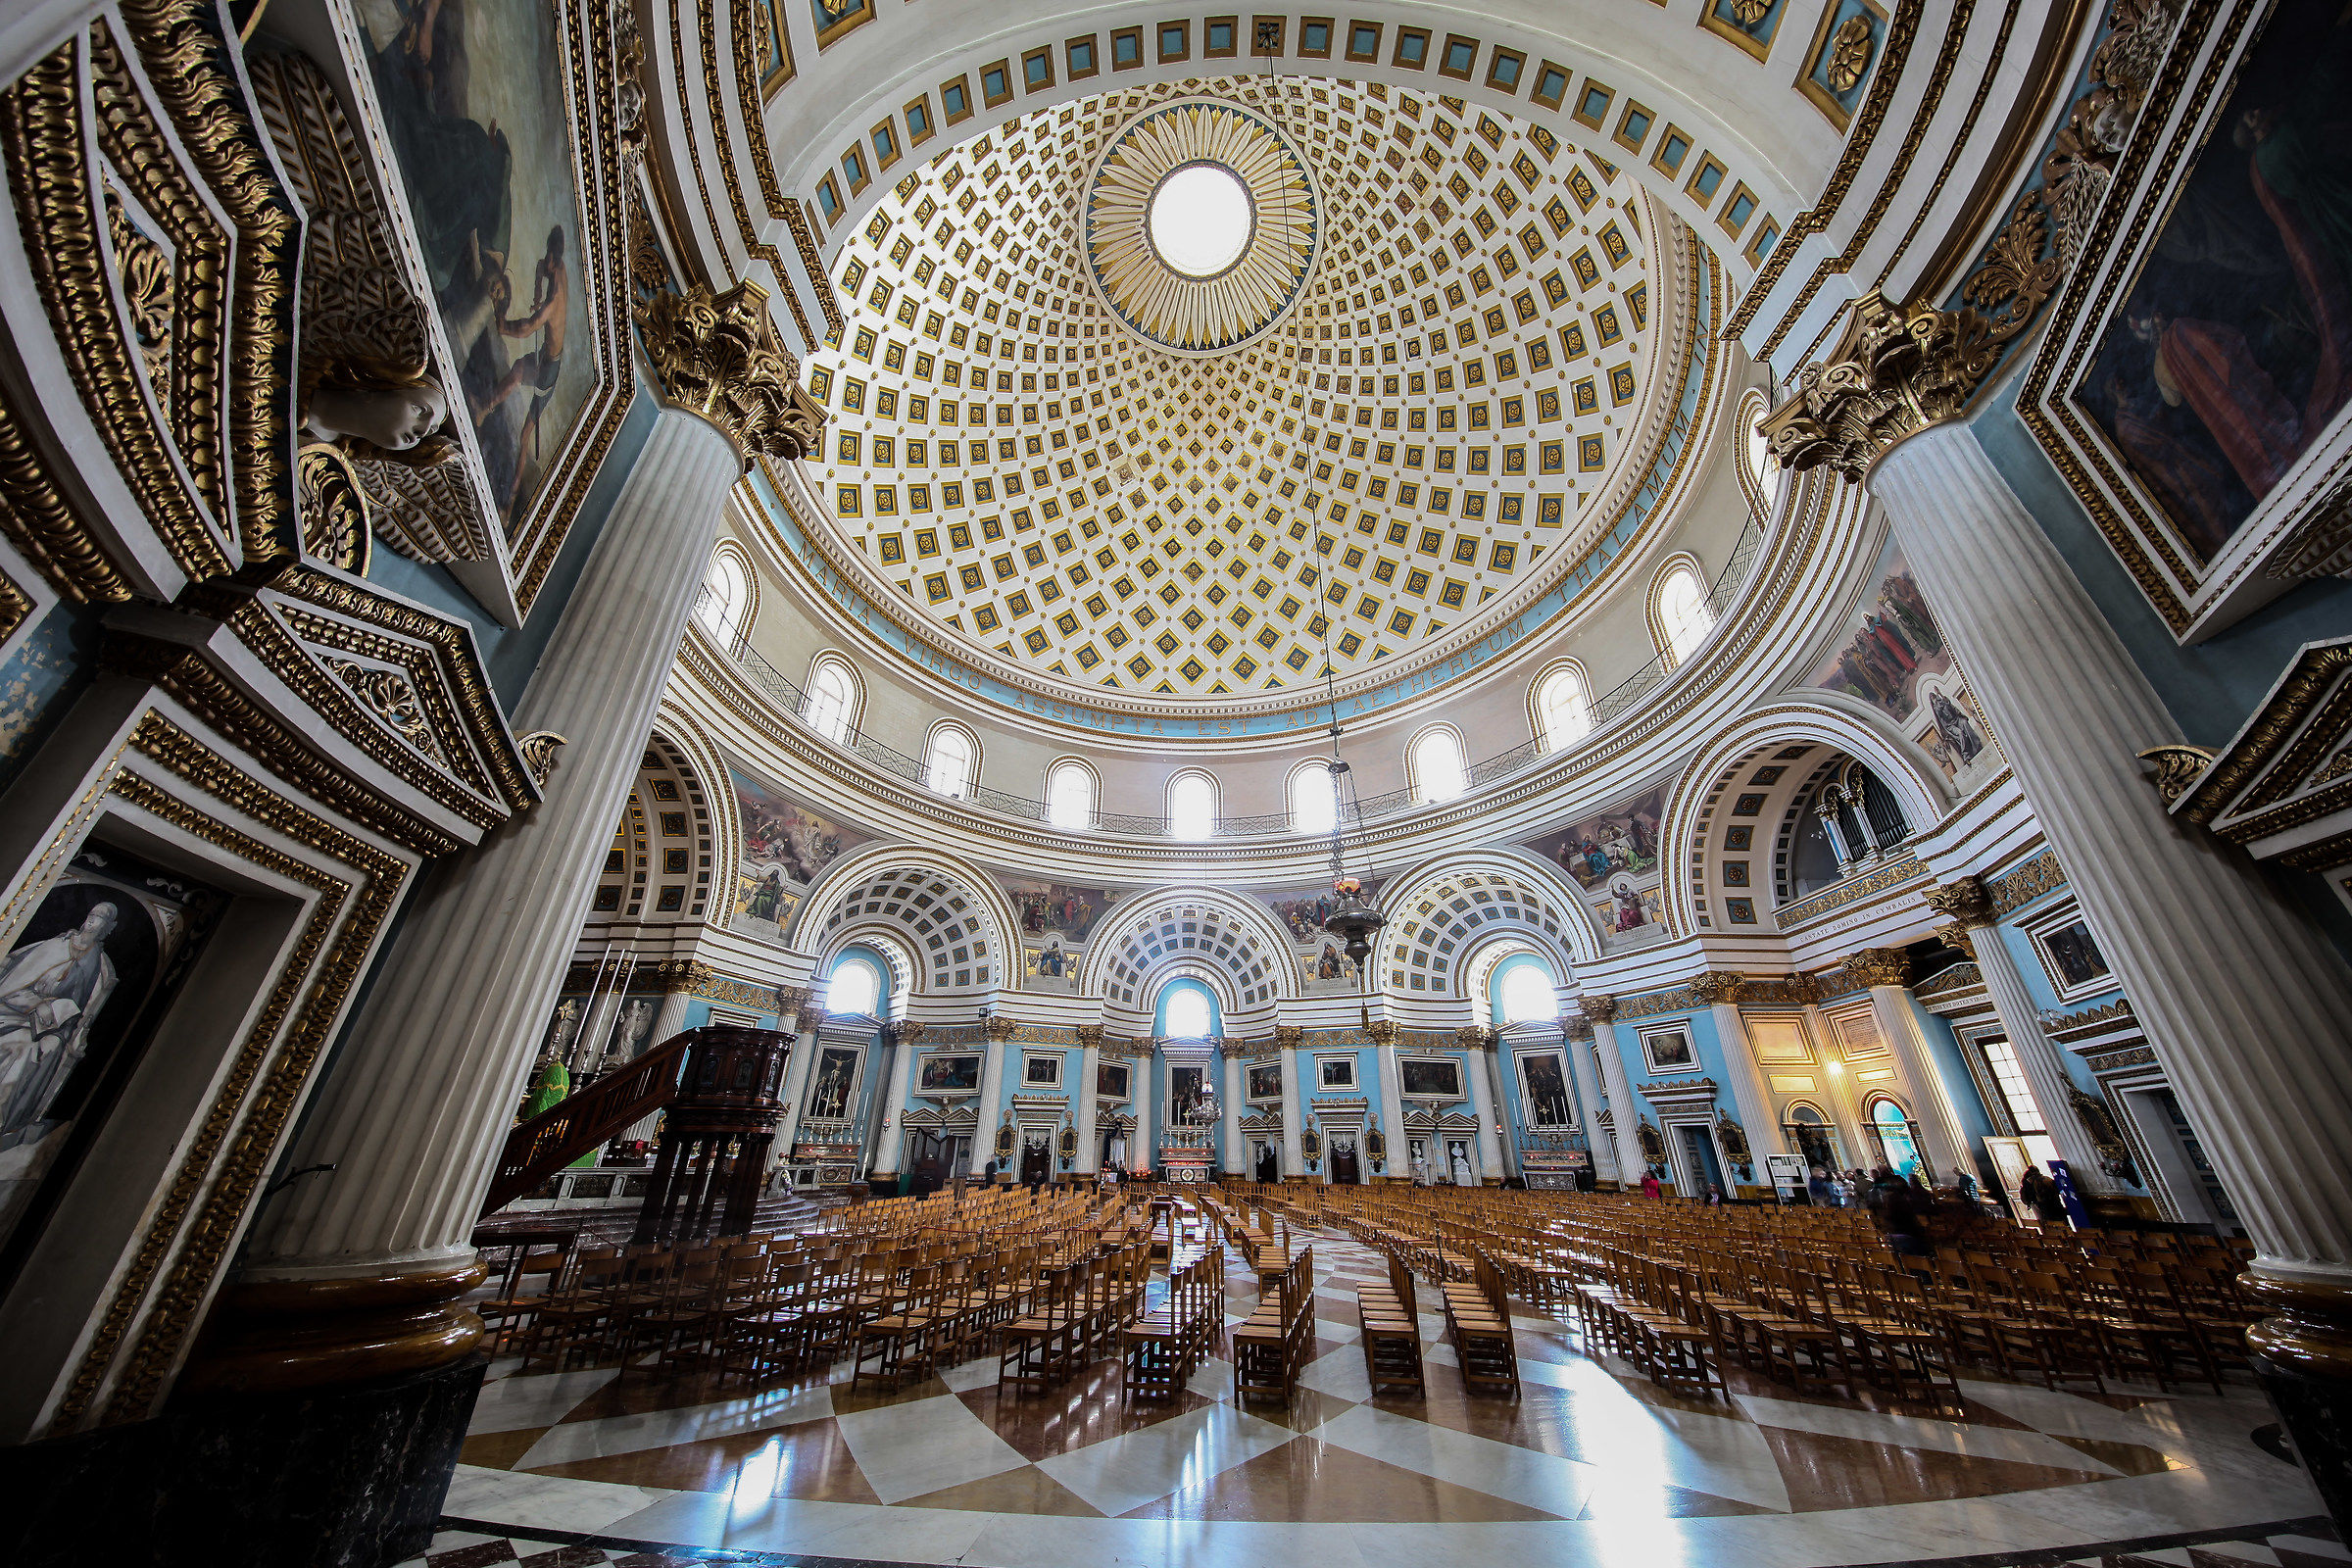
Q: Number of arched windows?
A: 13